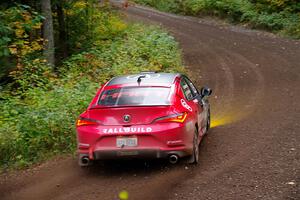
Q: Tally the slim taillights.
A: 2